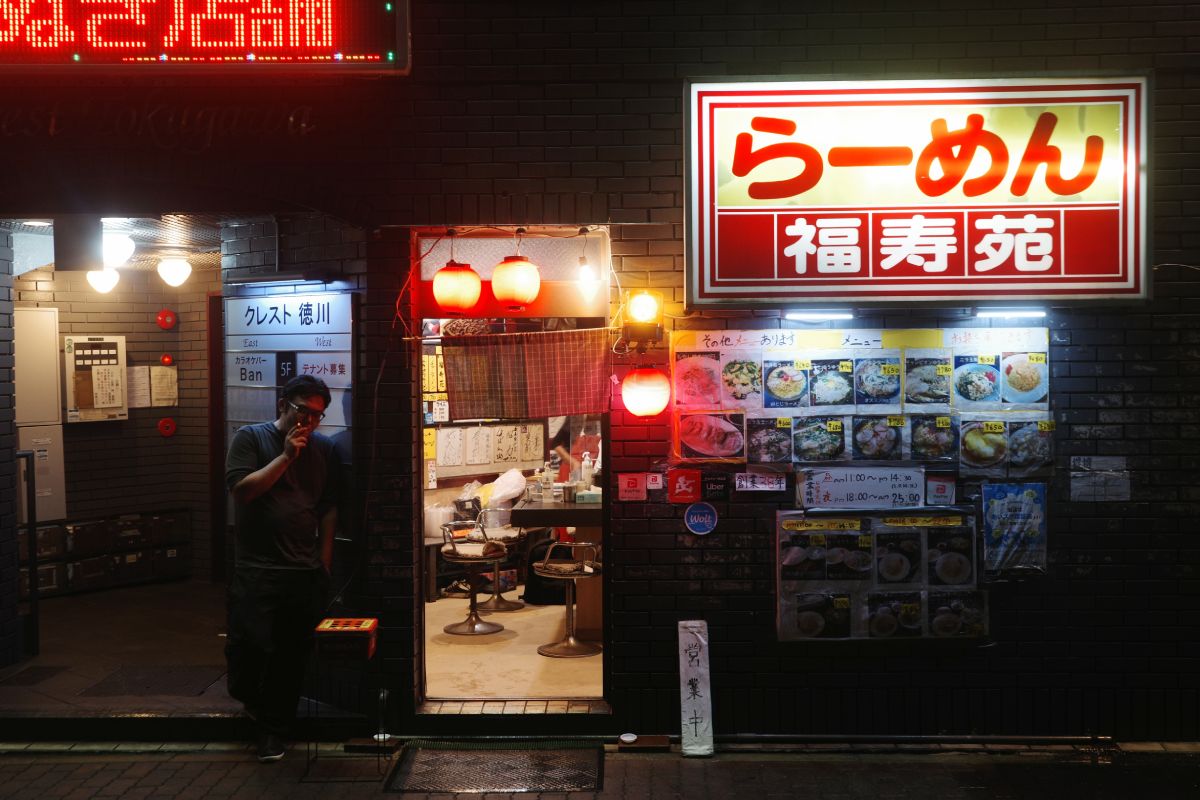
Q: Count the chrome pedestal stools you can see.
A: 3